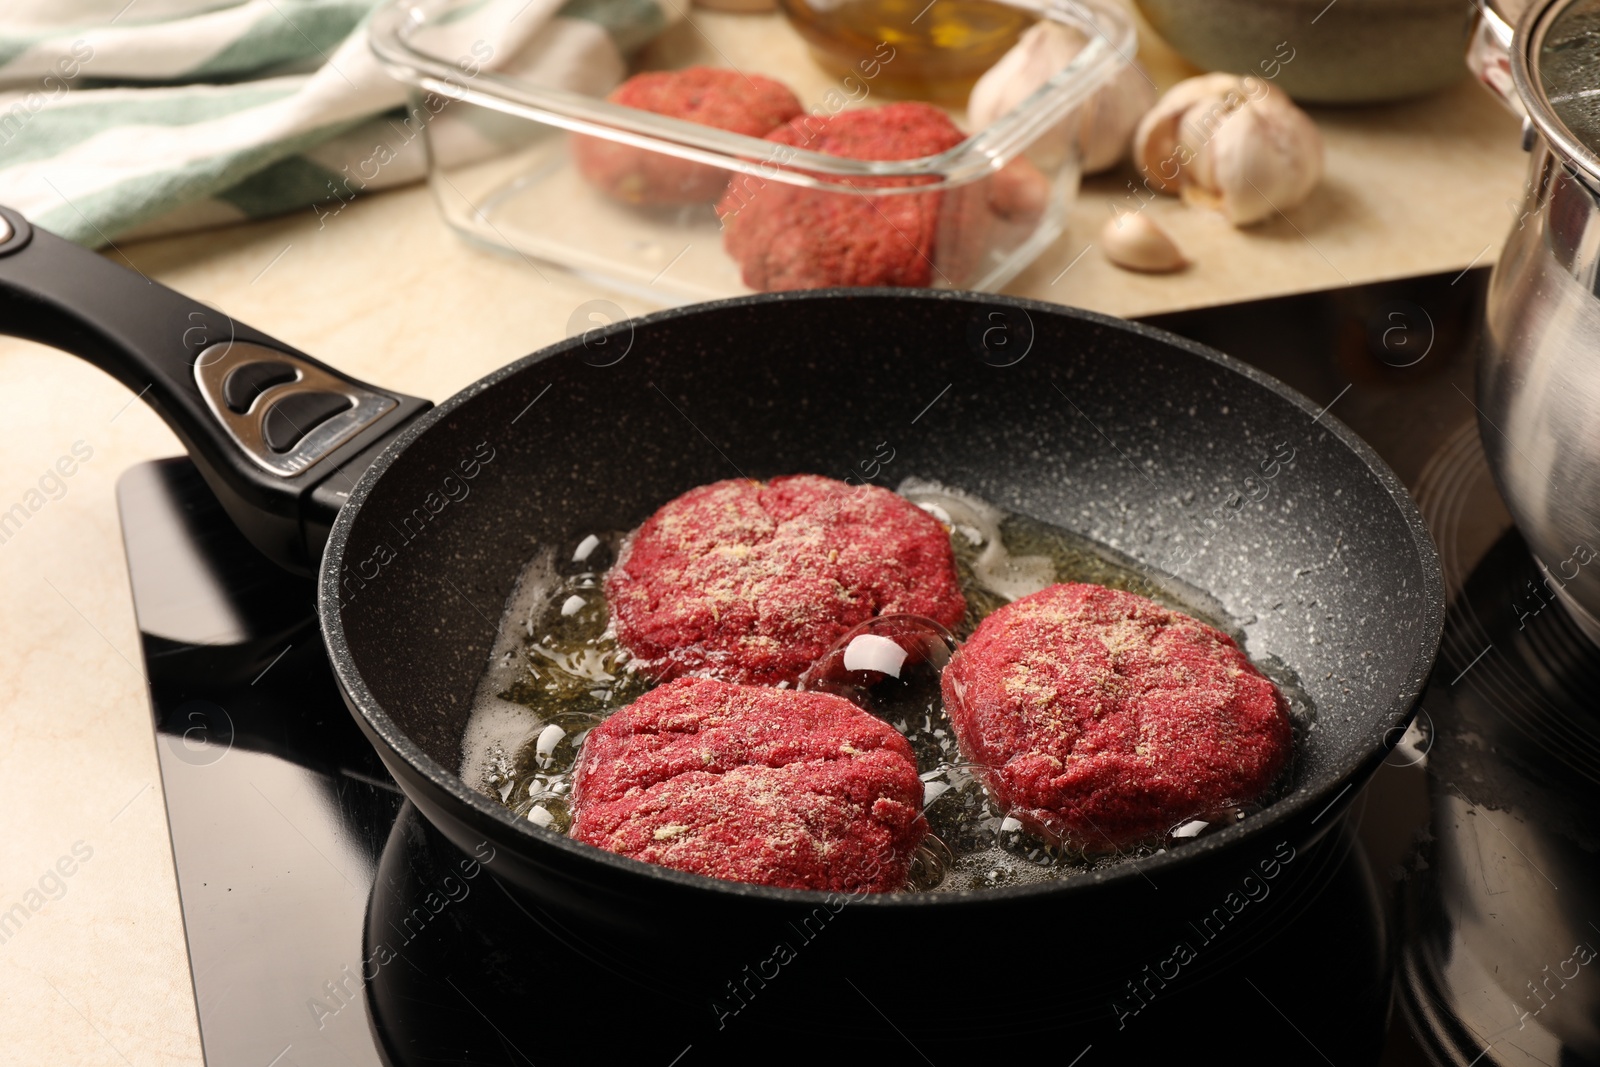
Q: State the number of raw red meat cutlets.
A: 5